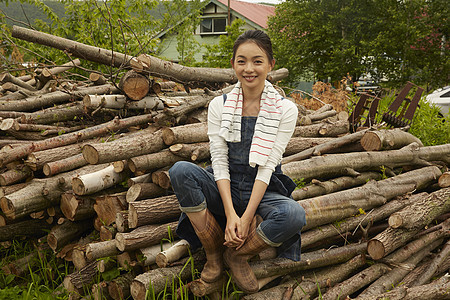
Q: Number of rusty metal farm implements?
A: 2